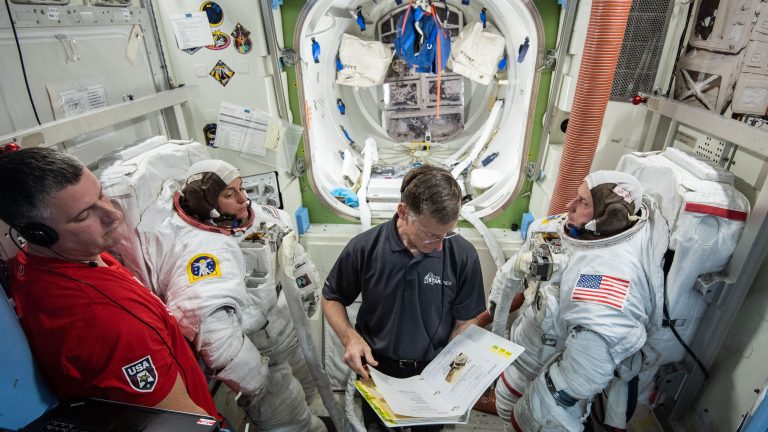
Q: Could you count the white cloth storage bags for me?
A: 2